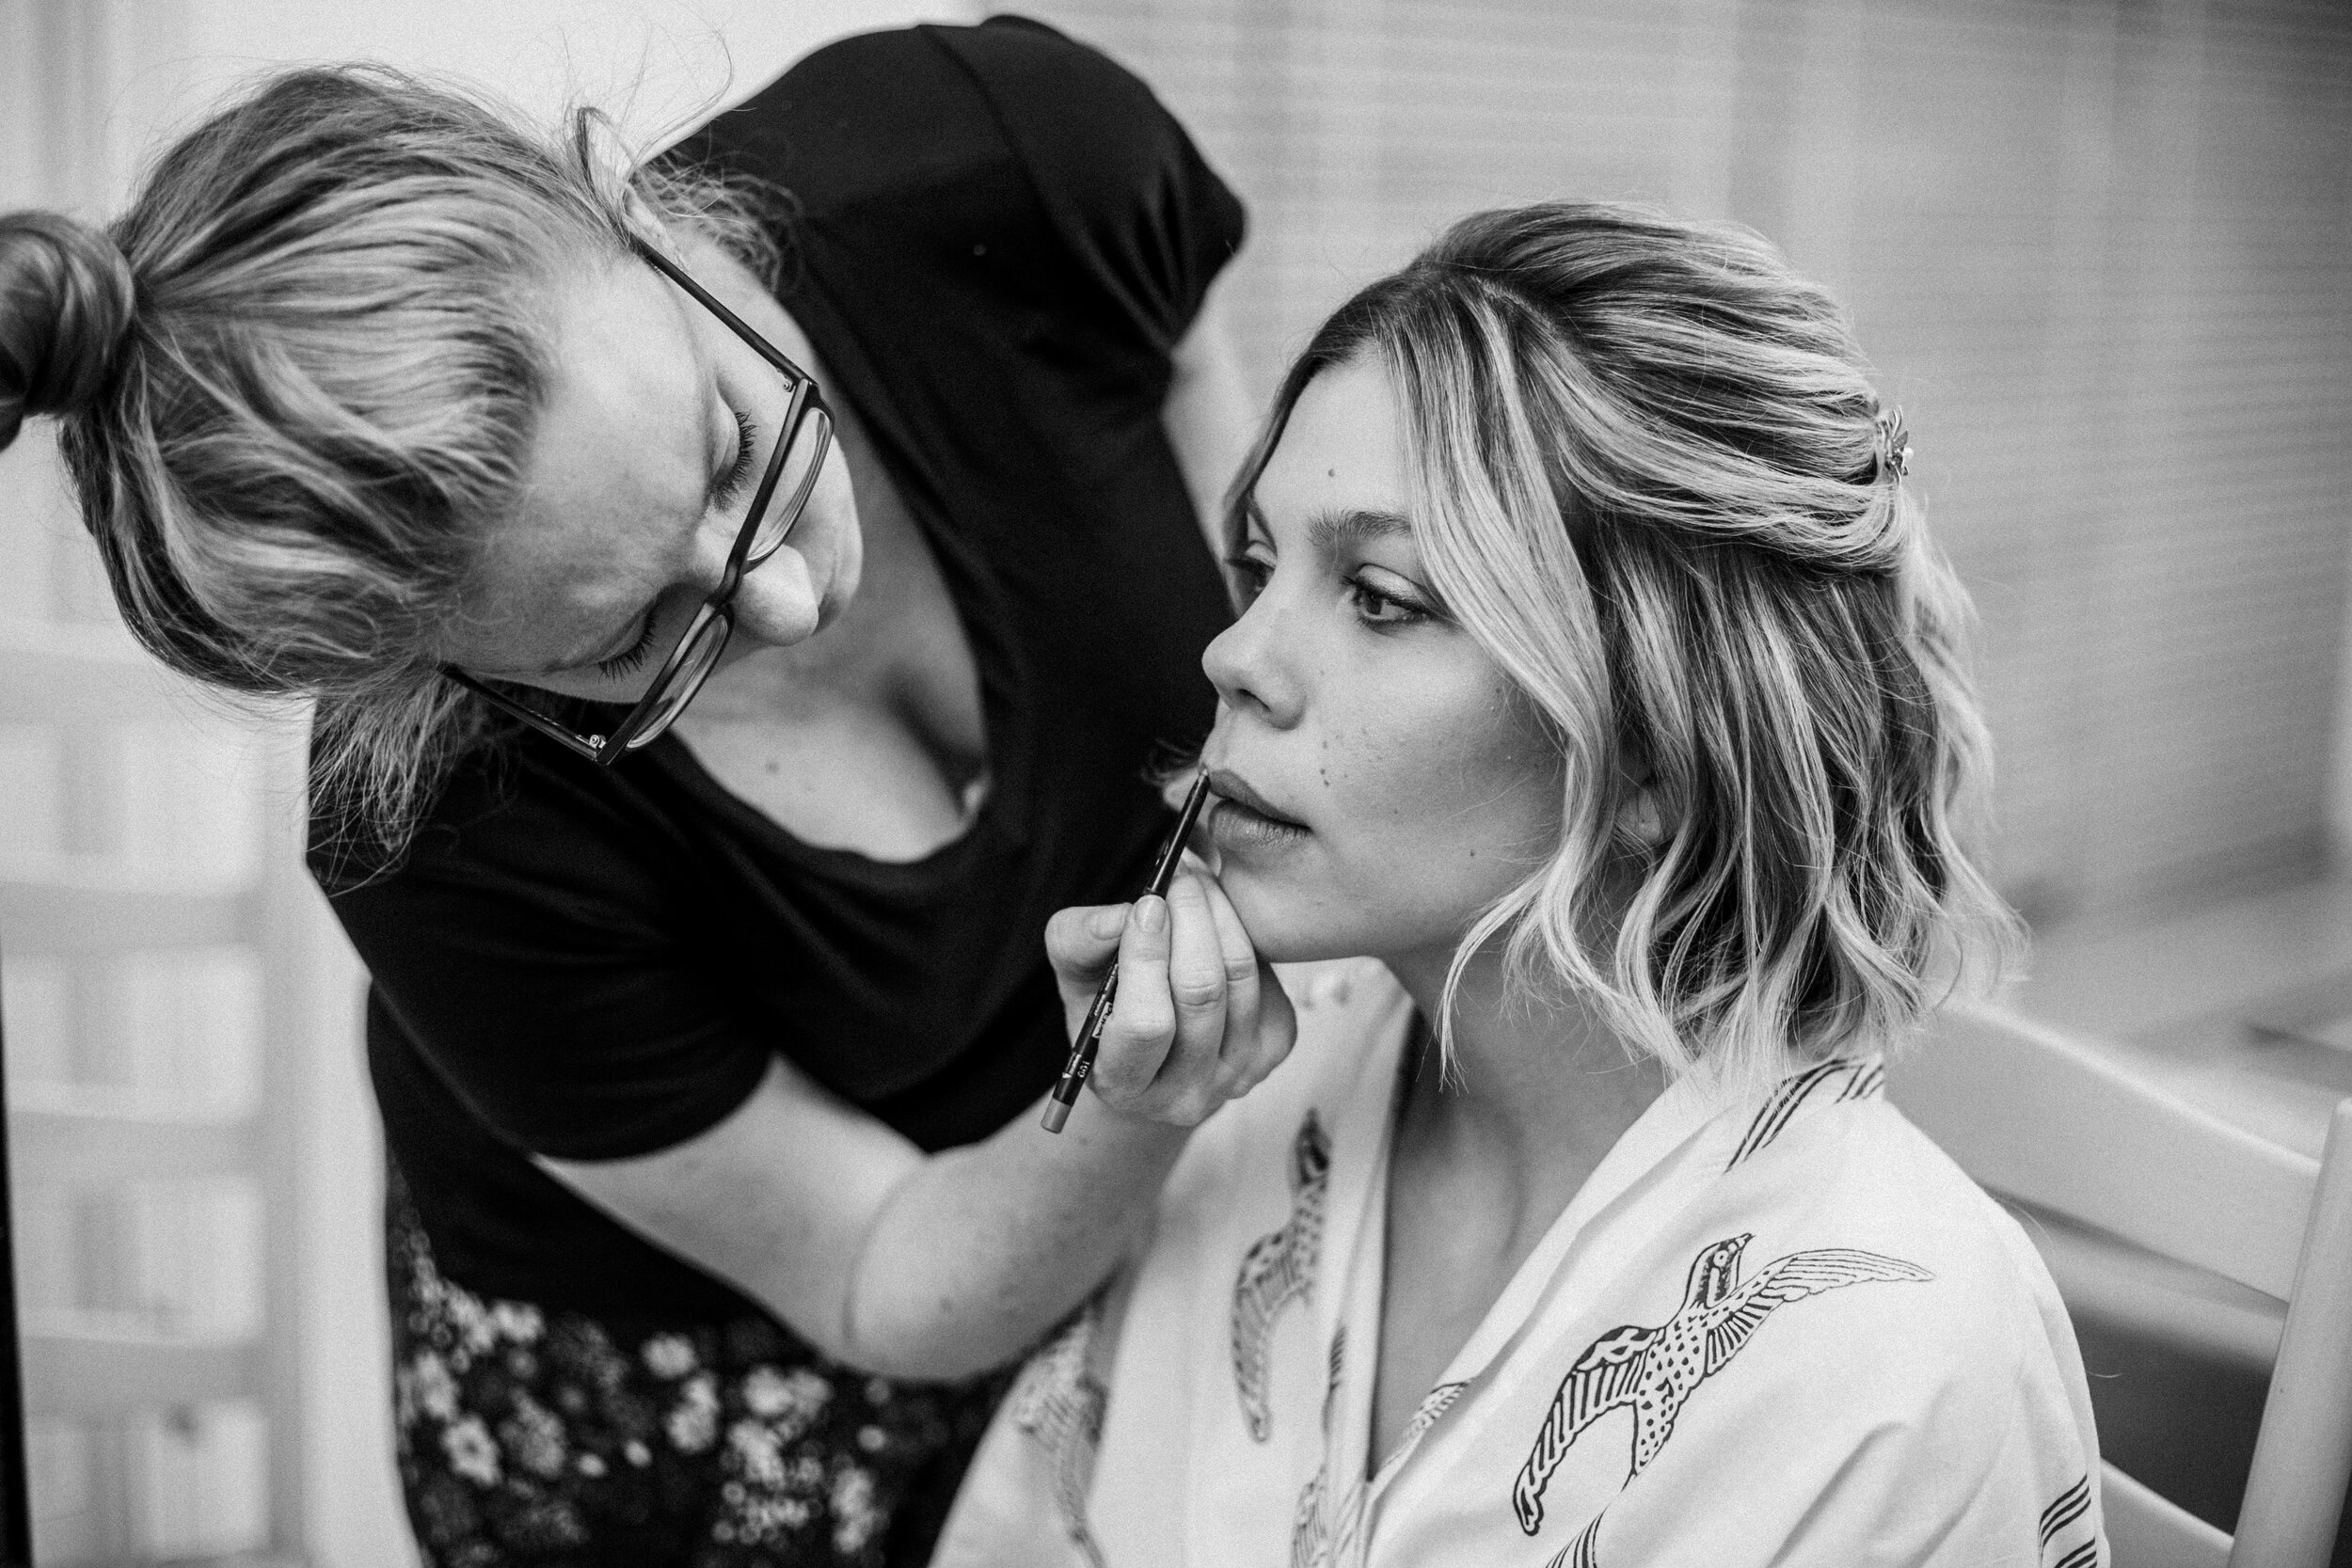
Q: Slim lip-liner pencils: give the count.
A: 1